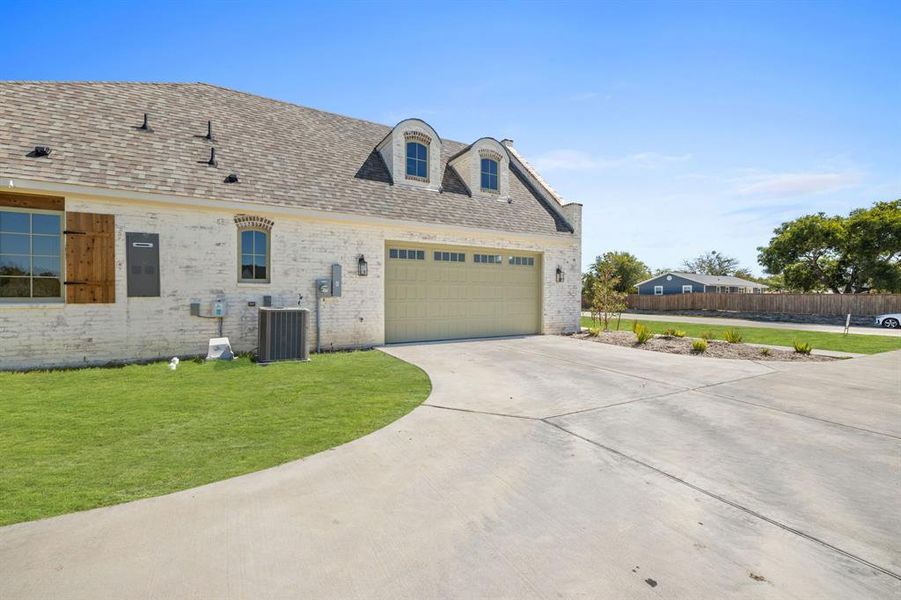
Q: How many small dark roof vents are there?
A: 5